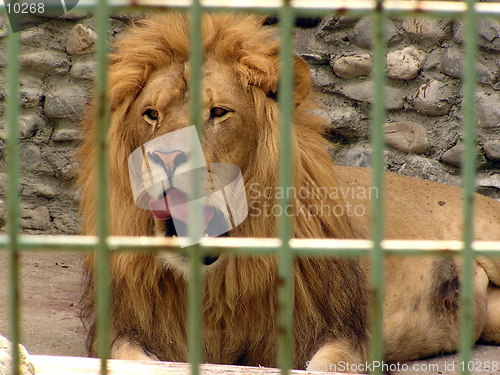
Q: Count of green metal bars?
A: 8